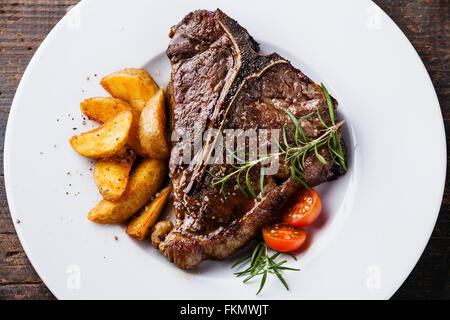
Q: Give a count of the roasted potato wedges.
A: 7